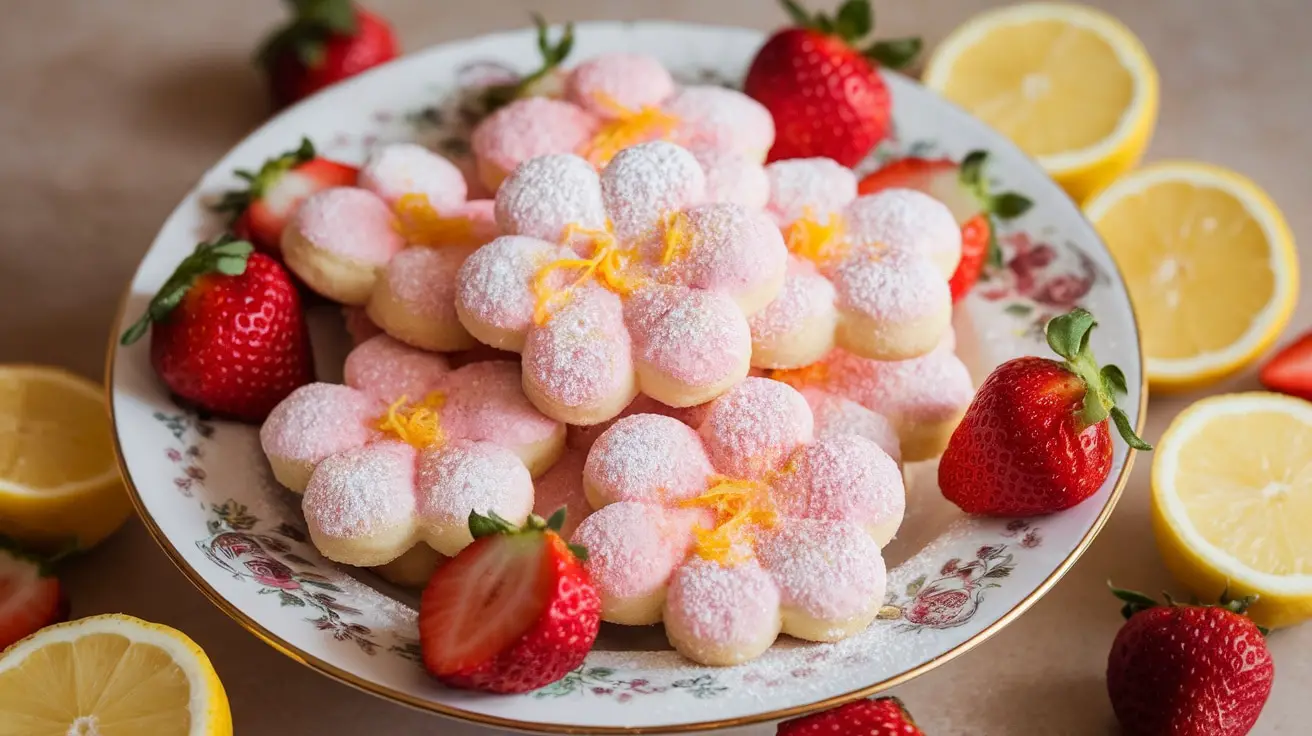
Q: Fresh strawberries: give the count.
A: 11